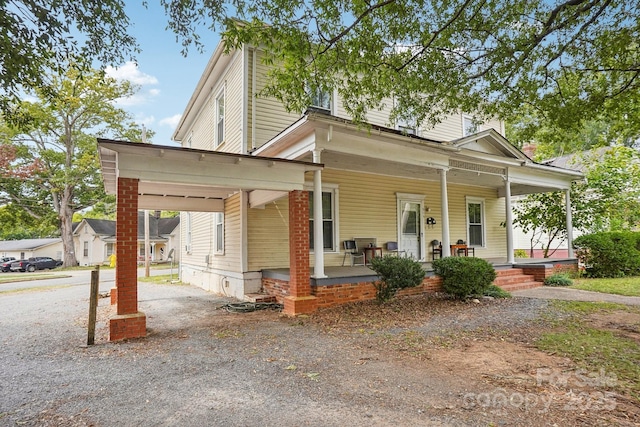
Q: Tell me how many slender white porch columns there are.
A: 4